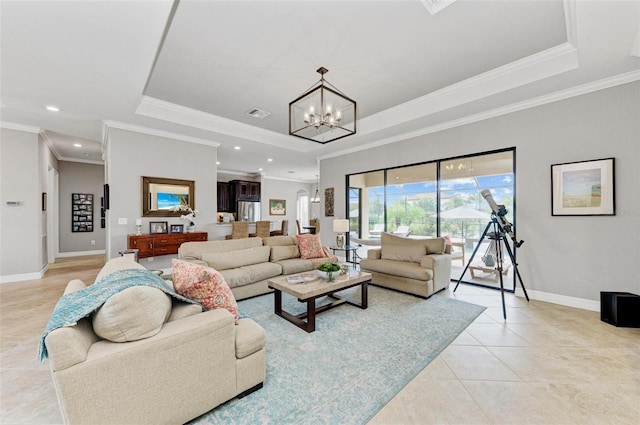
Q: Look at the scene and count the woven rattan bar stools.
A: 3